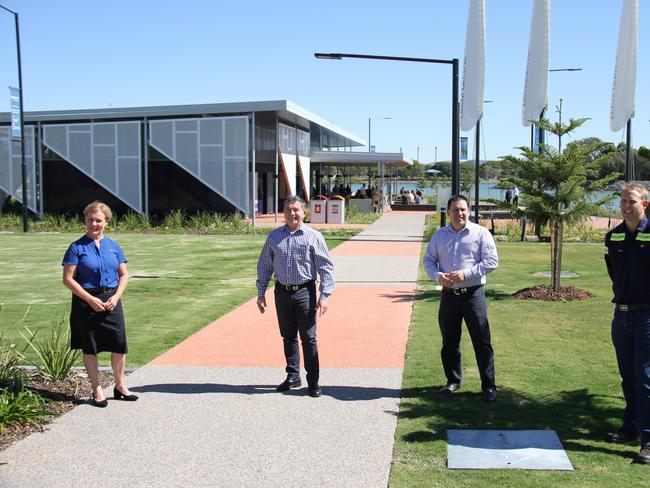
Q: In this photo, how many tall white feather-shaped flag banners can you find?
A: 3